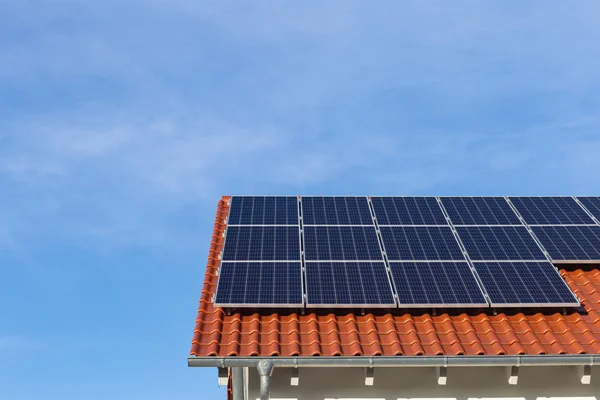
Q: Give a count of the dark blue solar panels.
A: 15